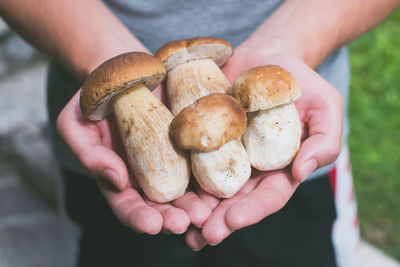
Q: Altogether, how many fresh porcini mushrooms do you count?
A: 4